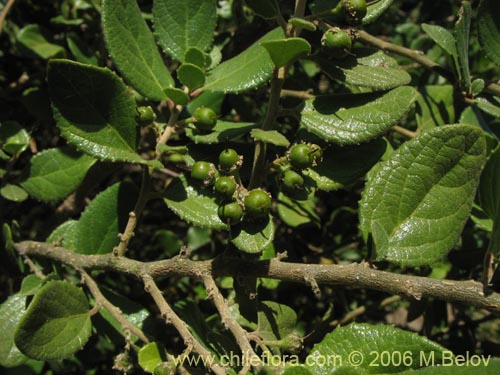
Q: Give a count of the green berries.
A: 11